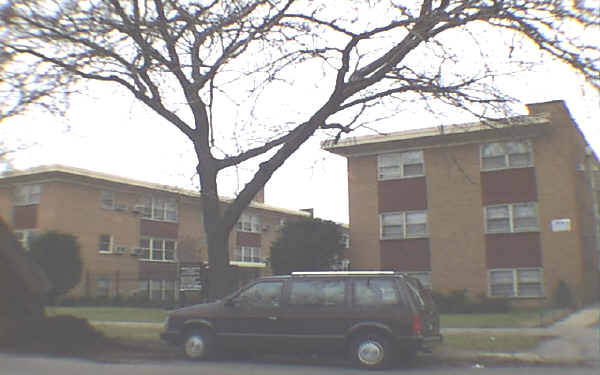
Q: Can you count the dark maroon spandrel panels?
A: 8